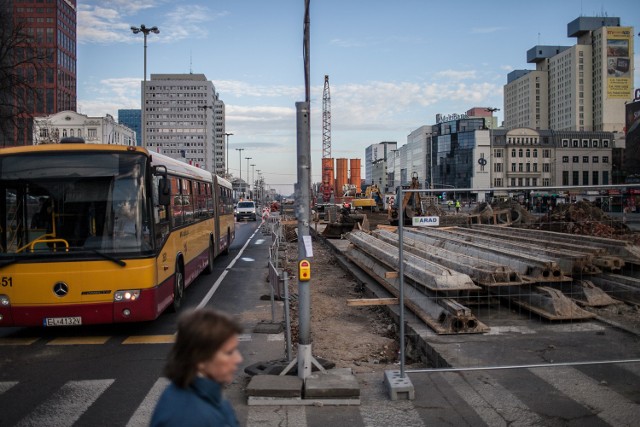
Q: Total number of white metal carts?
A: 0